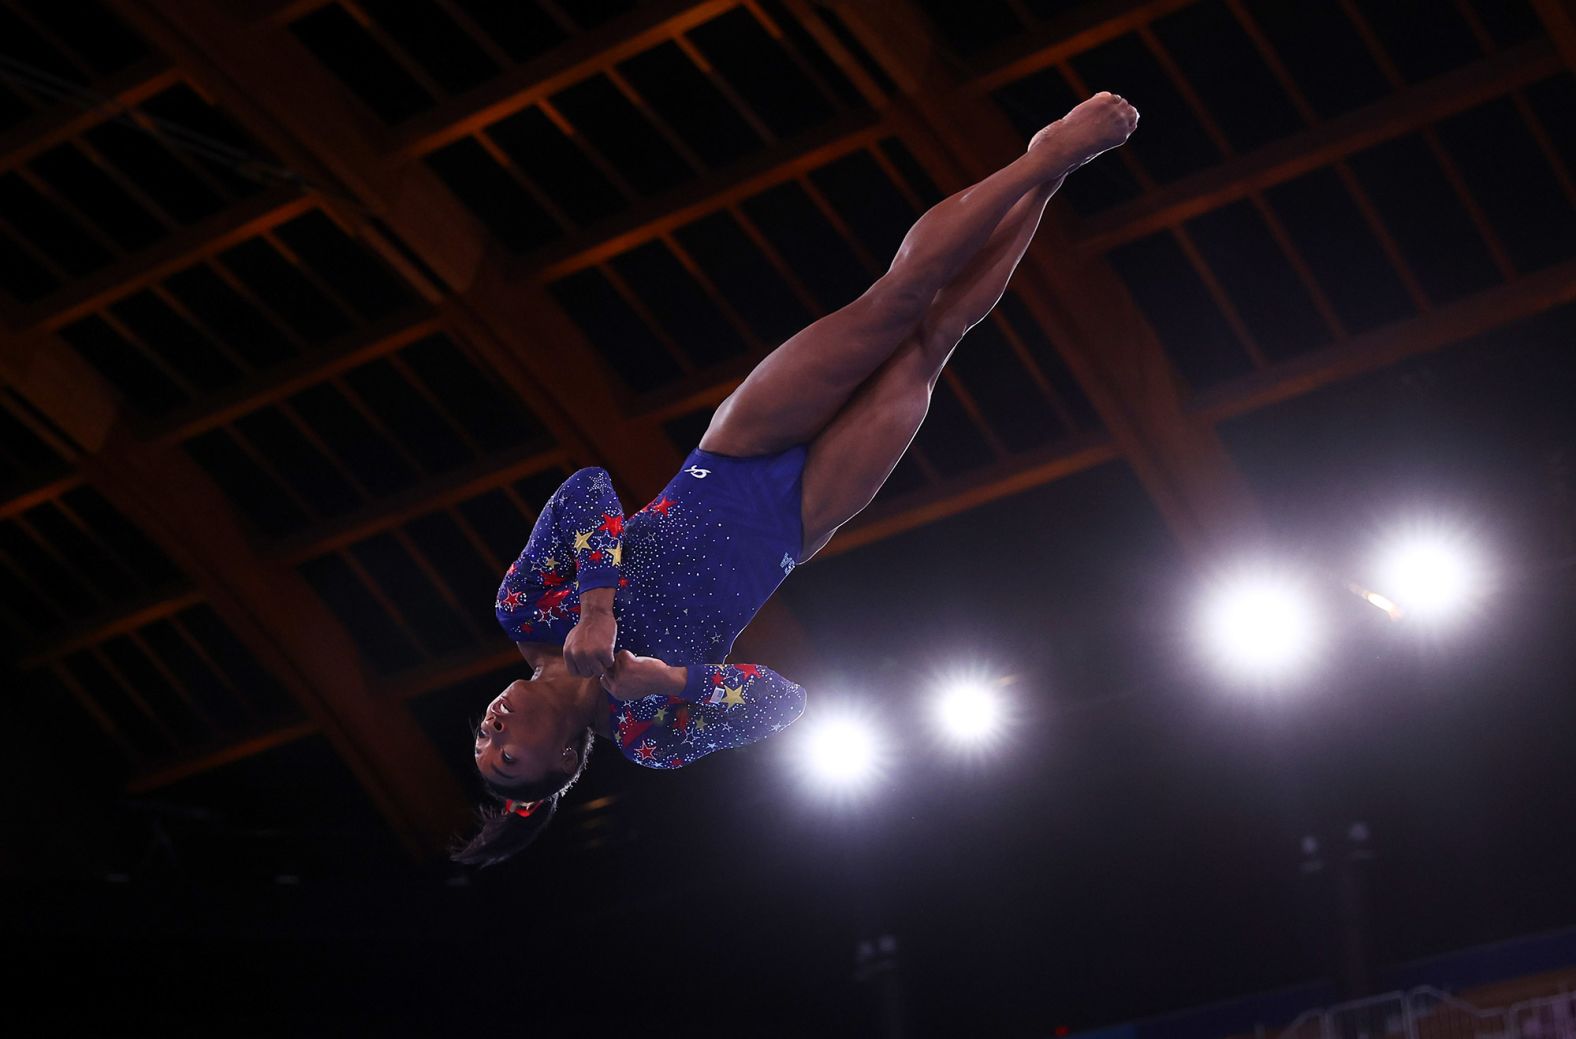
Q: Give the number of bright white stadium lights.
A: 4